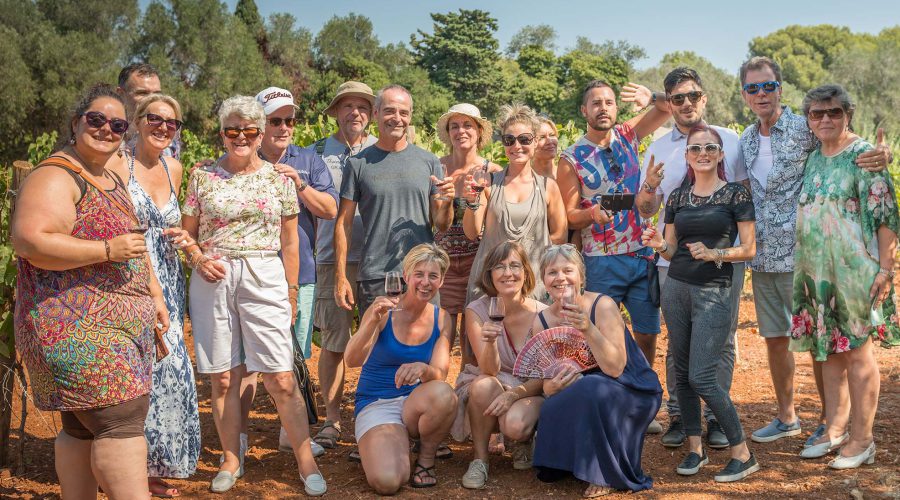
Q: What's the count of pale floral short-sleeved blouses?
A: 1